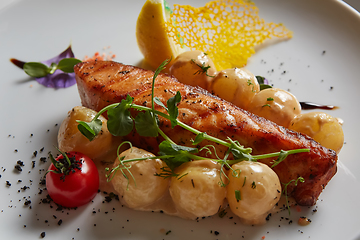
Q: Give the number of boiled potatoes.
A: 8